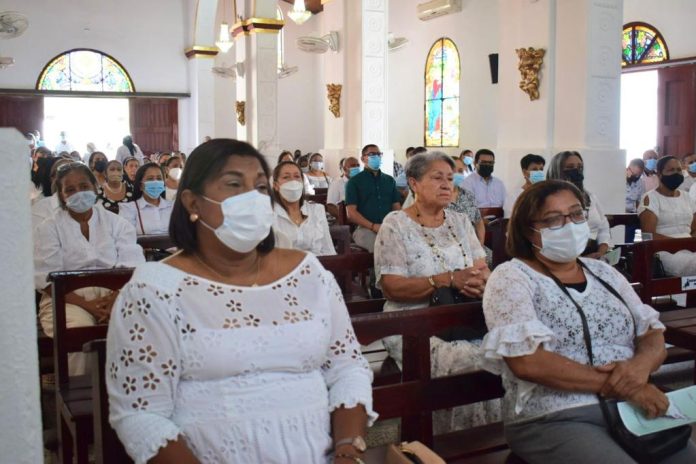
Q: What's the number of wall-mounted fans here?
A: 5